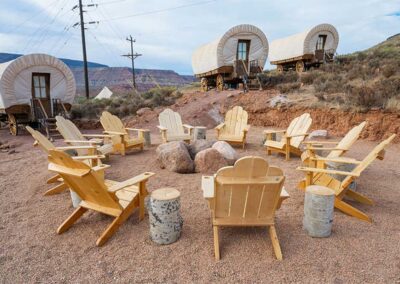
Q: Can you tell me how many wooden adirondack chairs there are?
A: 10